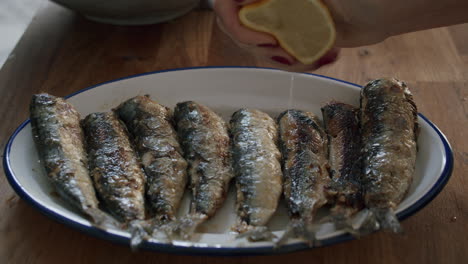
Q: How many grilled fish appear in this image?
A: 8